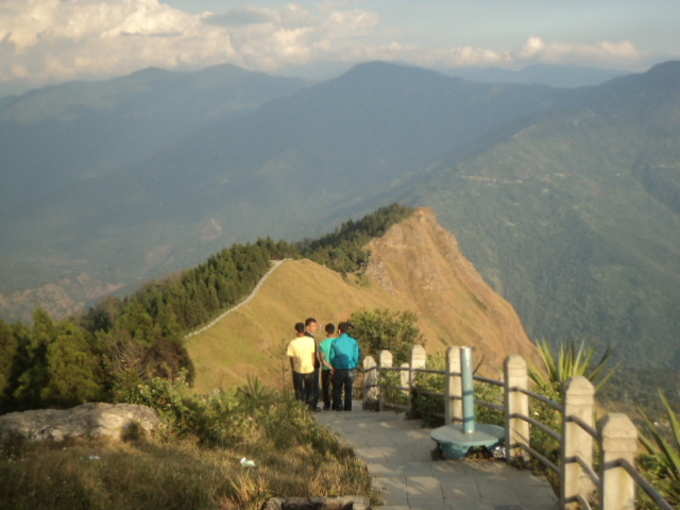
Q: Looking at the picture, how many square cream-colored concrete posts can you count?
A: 8